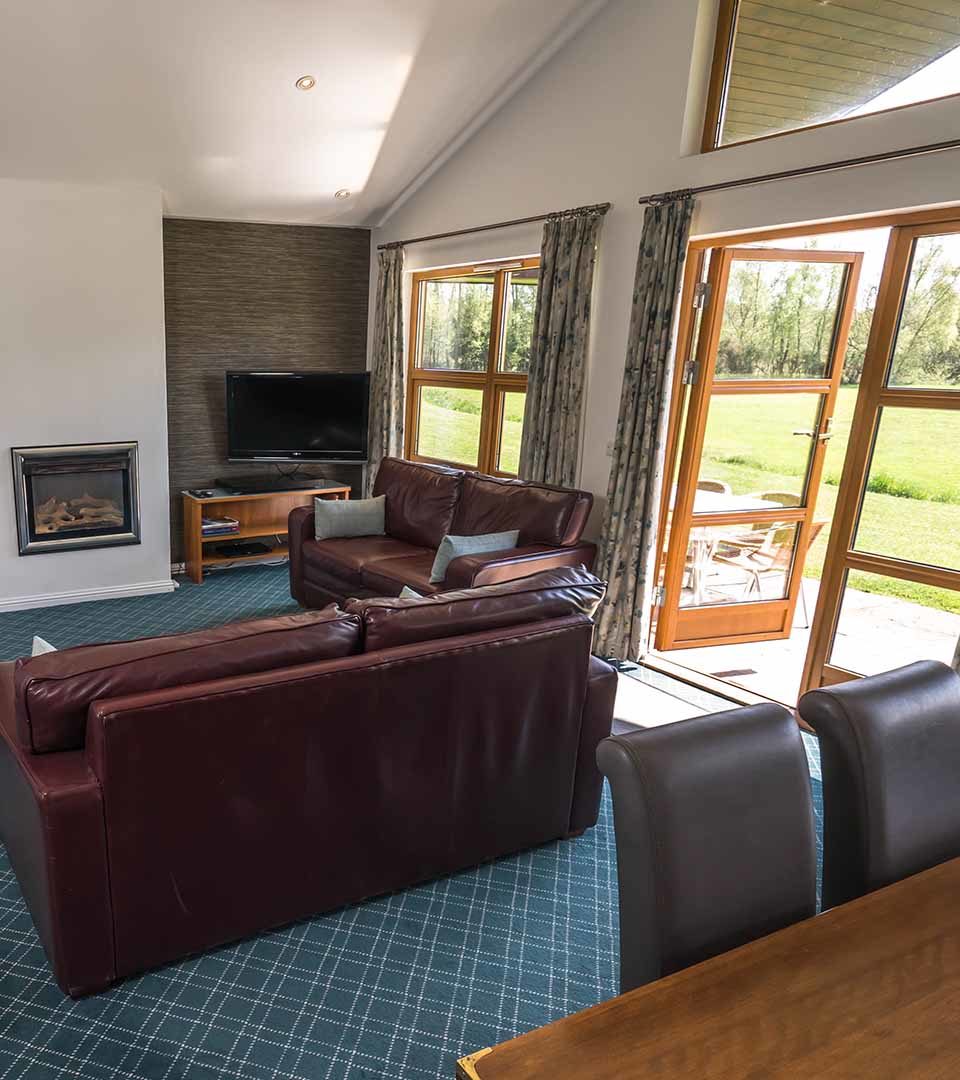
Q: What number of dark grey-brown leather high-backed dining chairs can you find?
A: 2